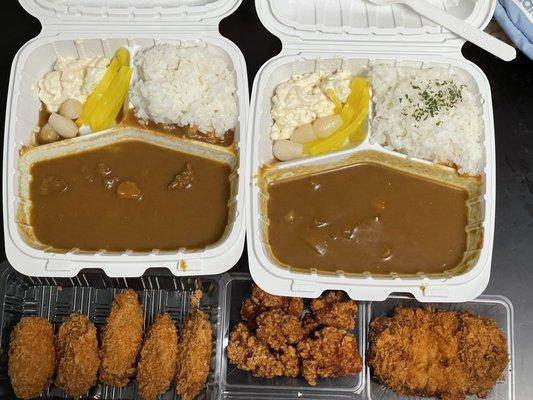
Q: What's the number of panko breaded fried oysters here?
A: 5